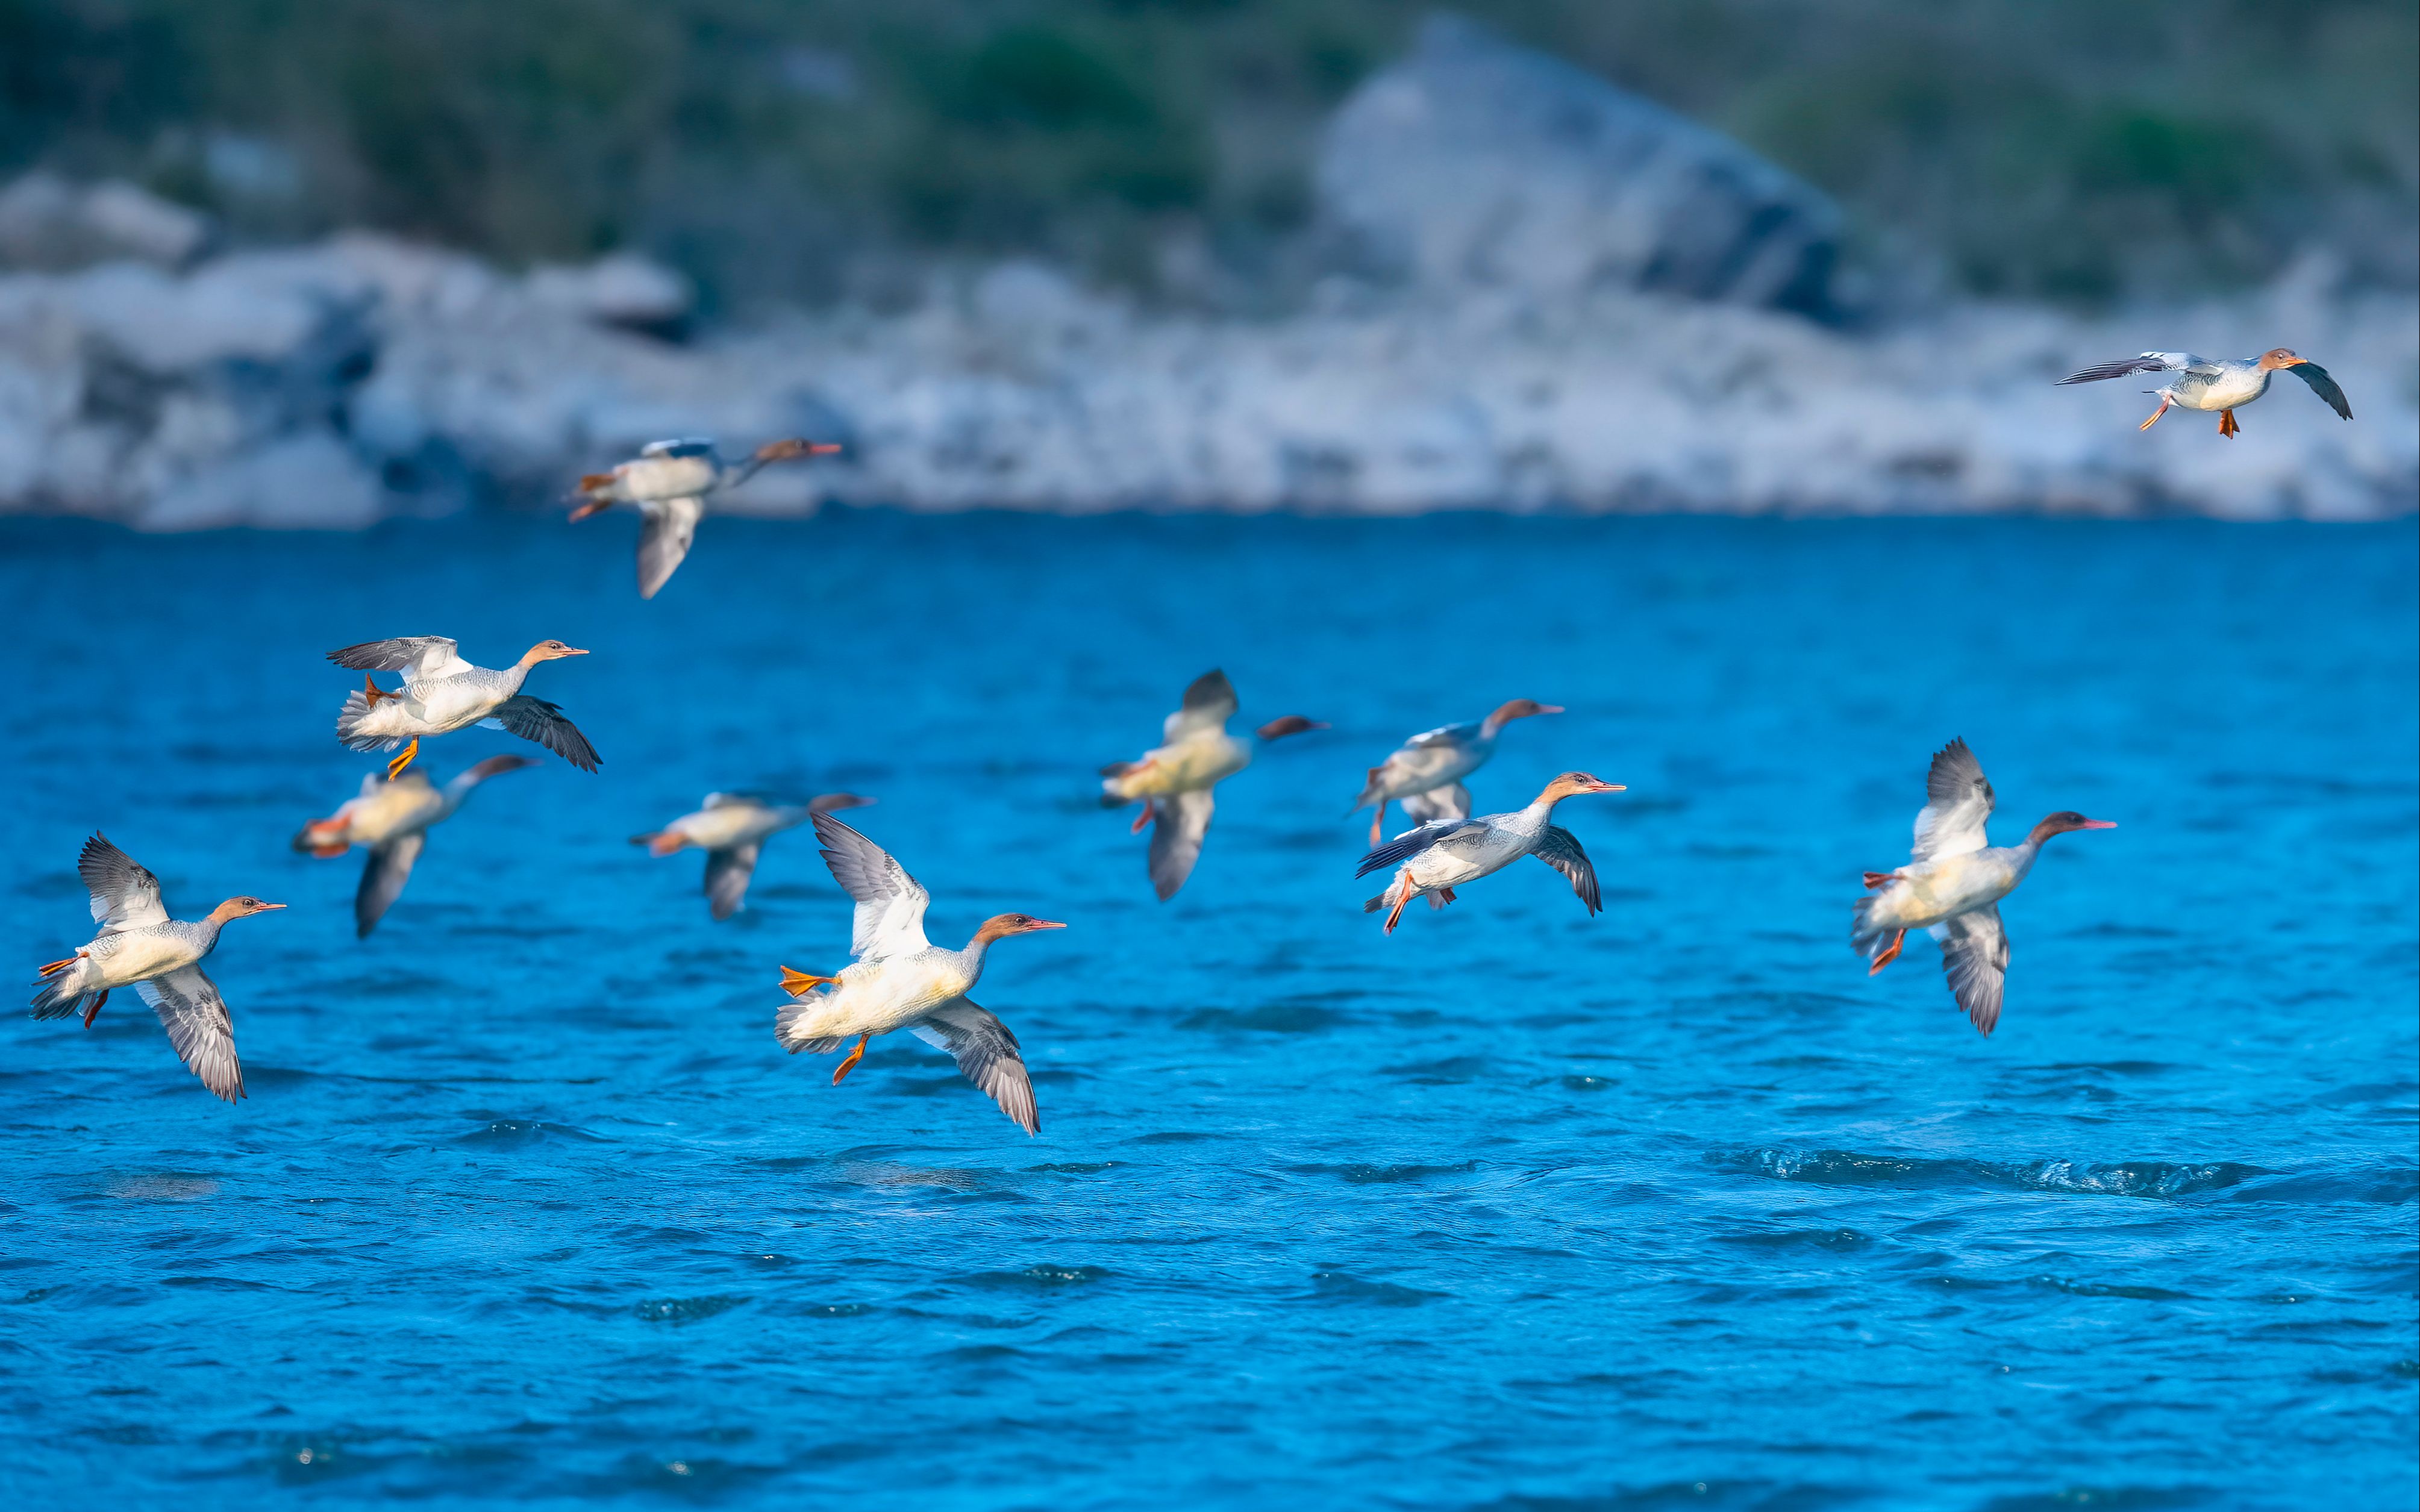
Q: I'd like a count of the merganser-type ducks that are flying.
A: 11